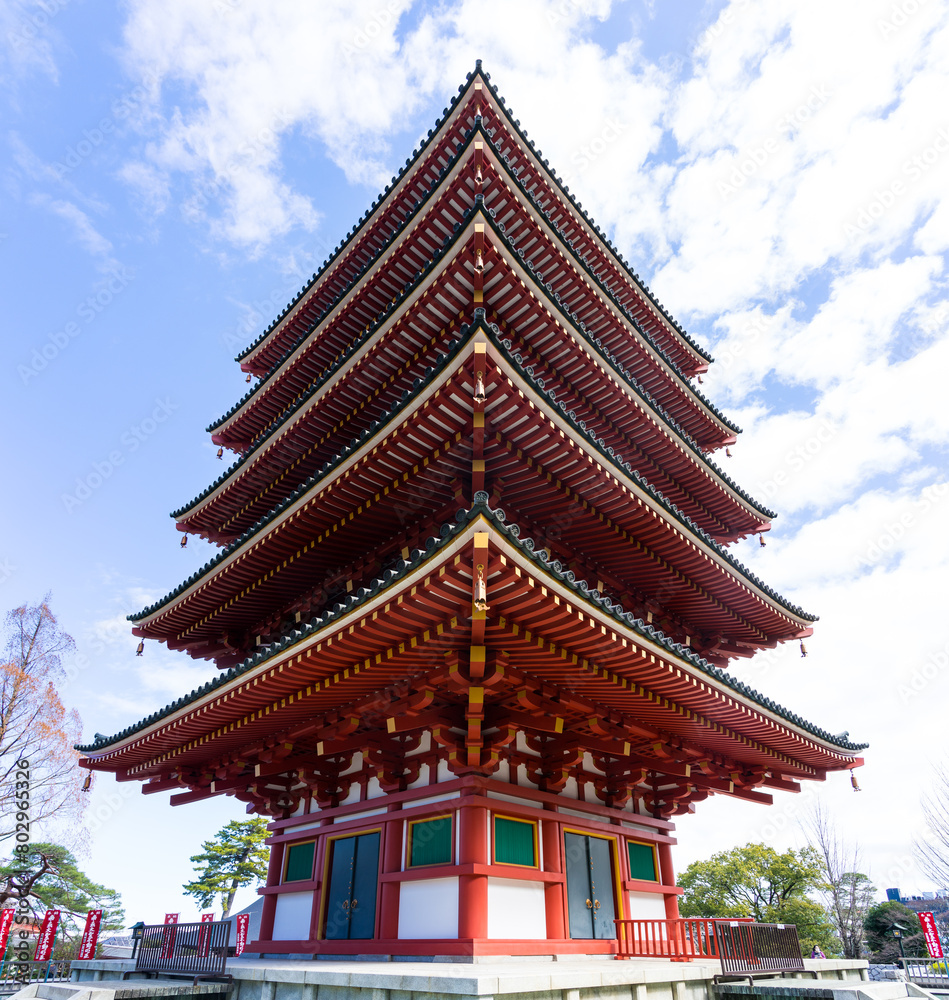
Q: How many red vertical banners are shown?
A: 7